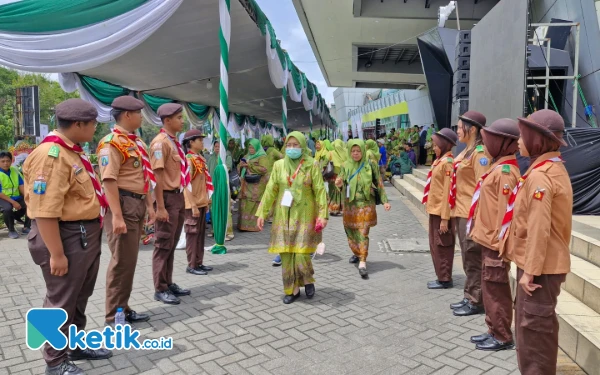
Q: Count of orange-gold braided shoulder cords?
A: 2